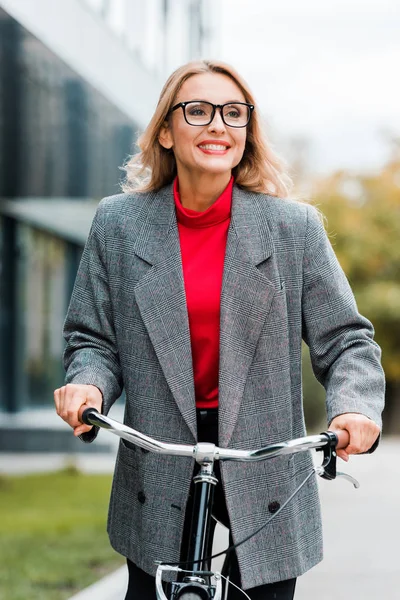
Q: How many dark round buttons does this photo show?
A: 2